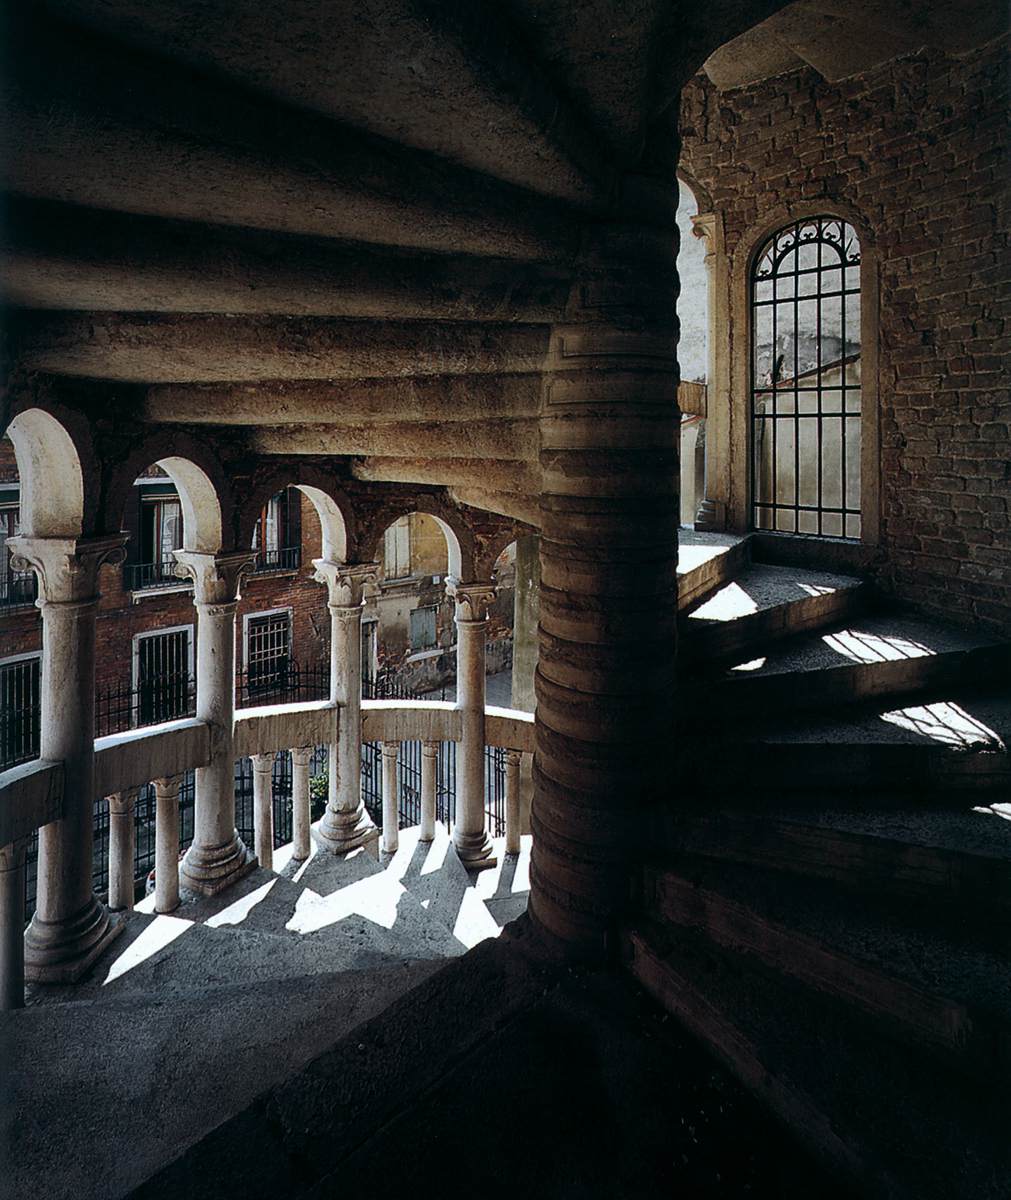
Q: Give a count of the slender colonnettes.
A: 8